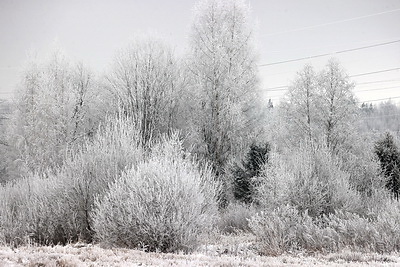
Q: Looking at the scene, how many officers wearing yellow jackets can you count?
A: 0